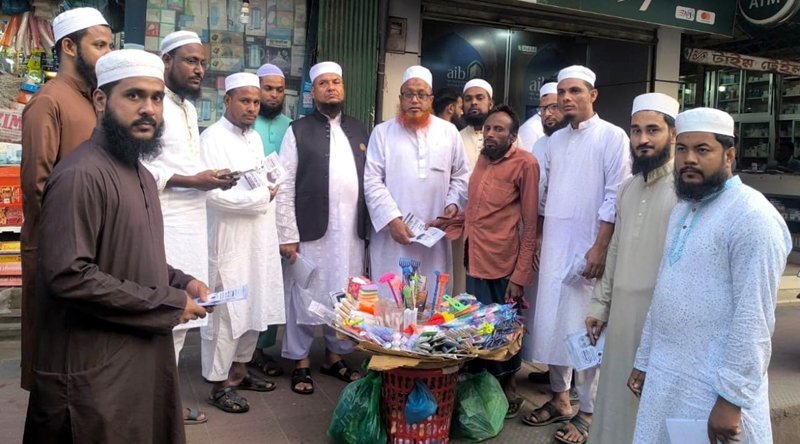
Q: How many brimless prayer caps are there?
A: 12